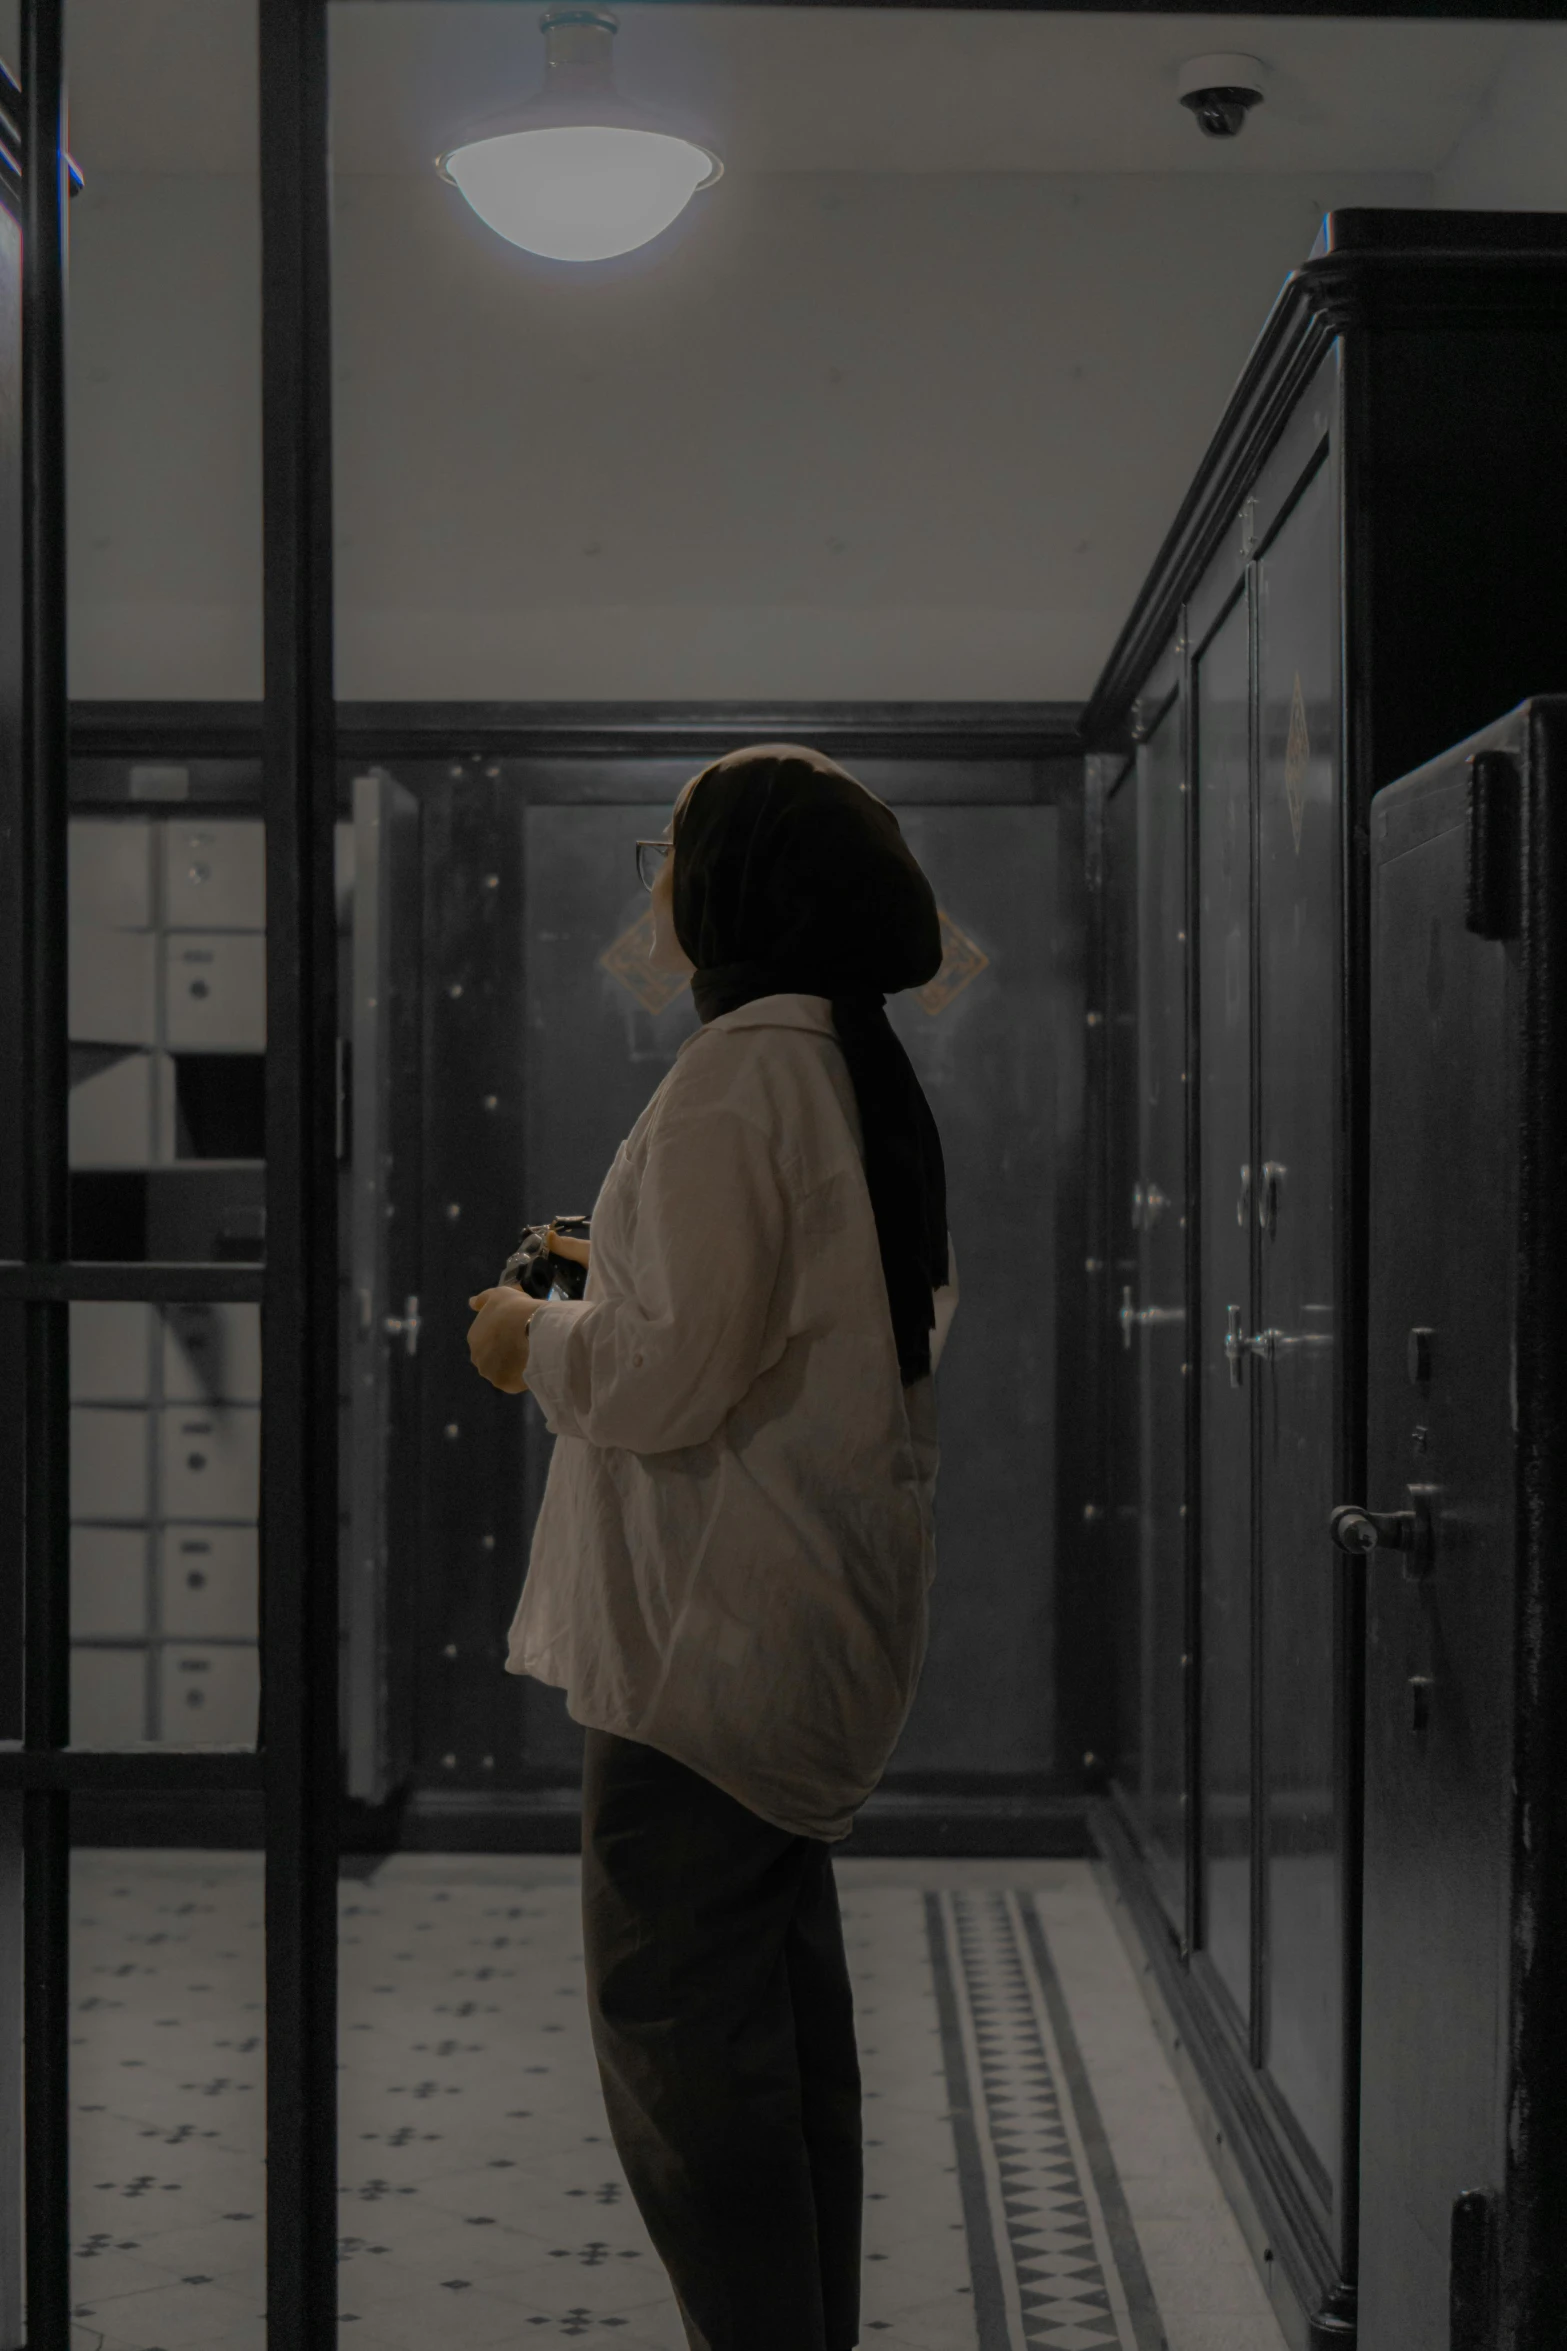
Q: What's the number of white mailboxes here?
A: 13